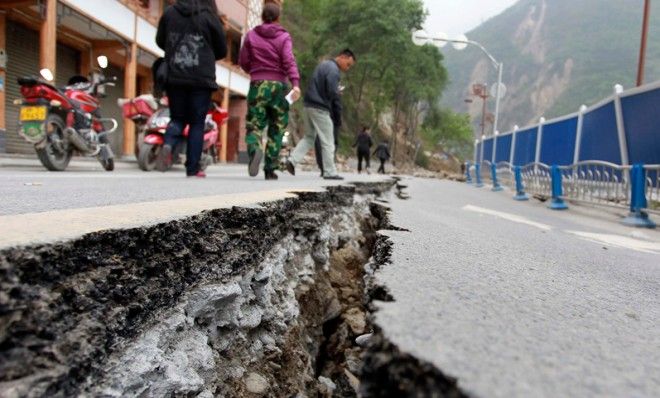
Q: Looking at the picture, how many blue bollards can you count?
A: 6